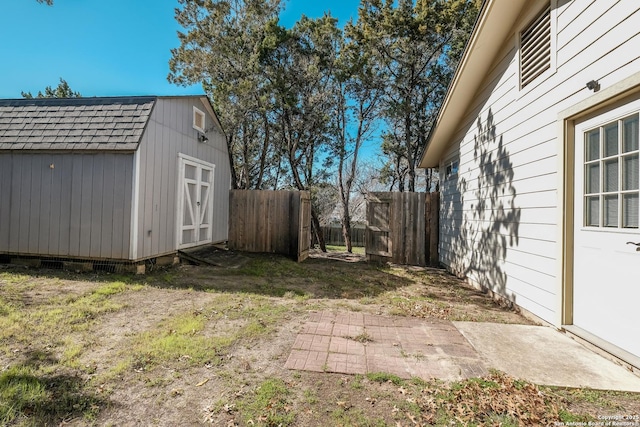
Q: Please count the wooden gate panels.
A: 2